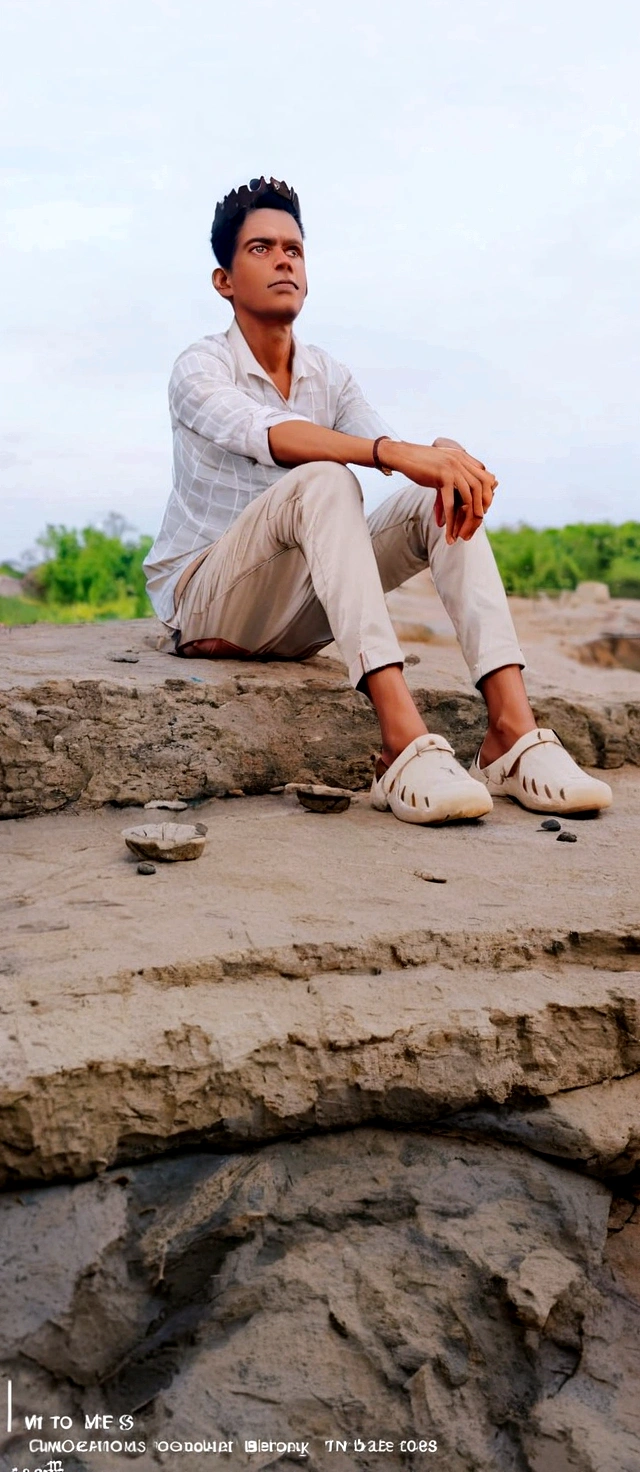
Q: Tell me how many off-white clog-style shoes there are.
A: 2